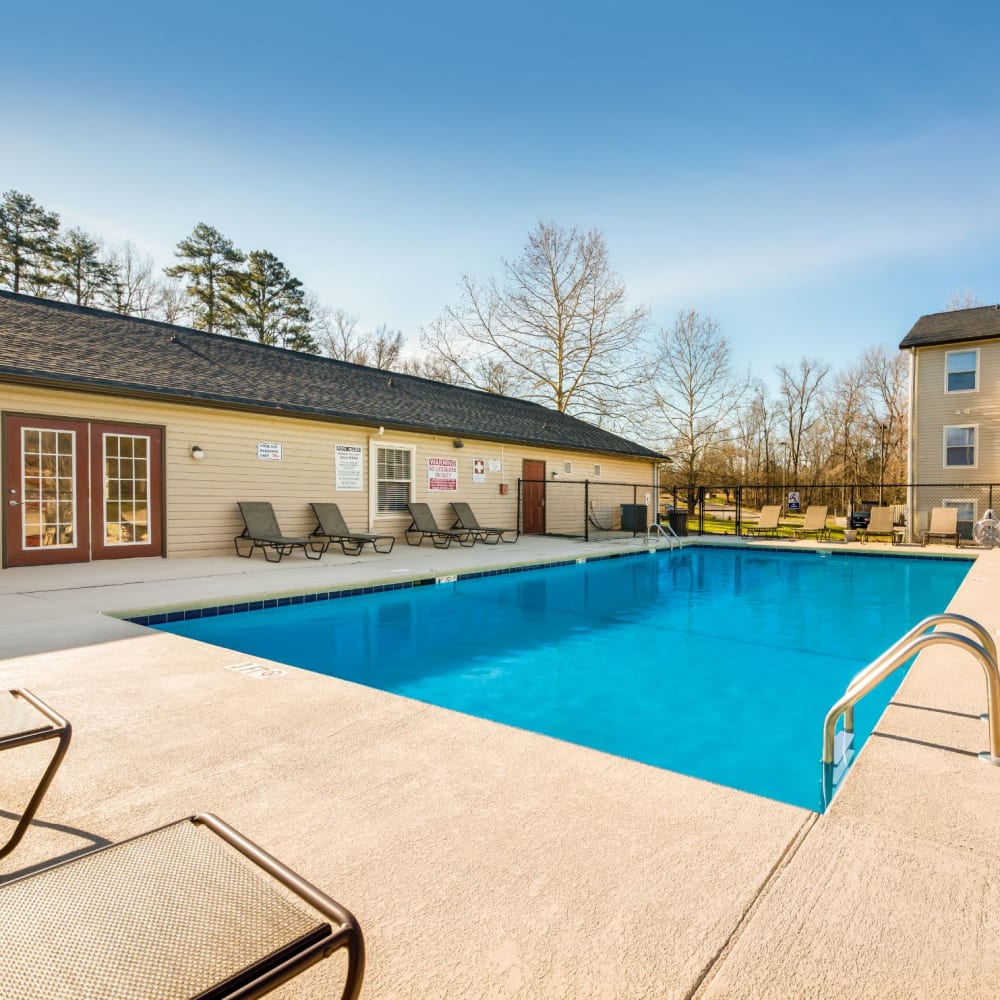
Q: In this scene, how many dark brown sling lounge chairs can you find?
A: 4